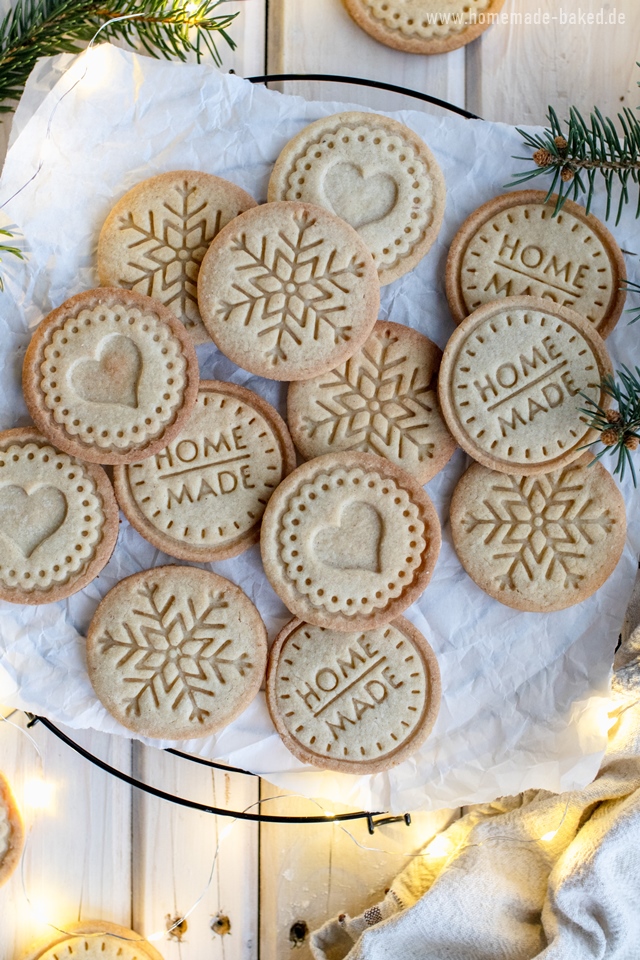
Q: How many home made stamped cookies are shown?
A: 4